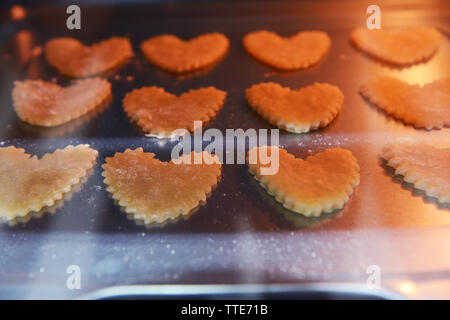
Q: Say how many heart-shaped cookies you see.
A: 12